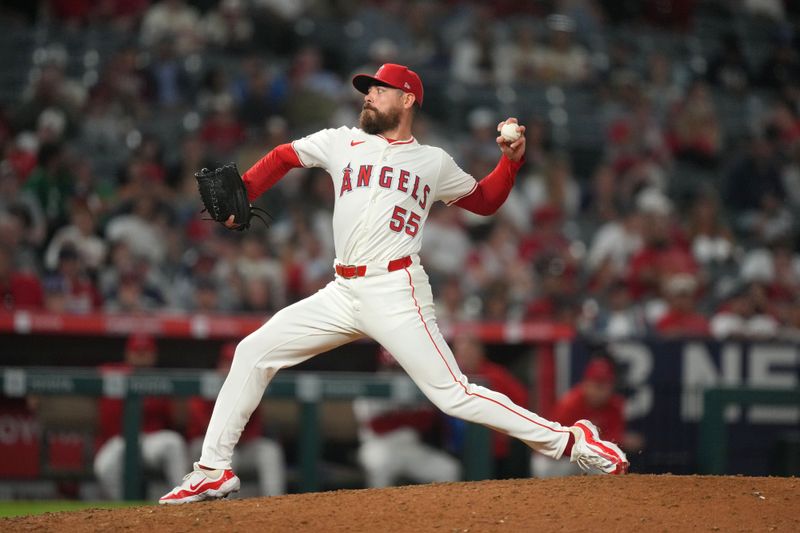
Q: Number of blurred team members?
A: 5